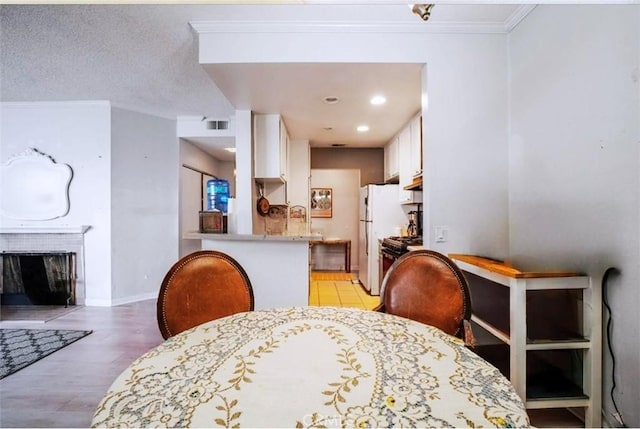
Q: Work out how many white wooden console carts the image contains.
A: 1